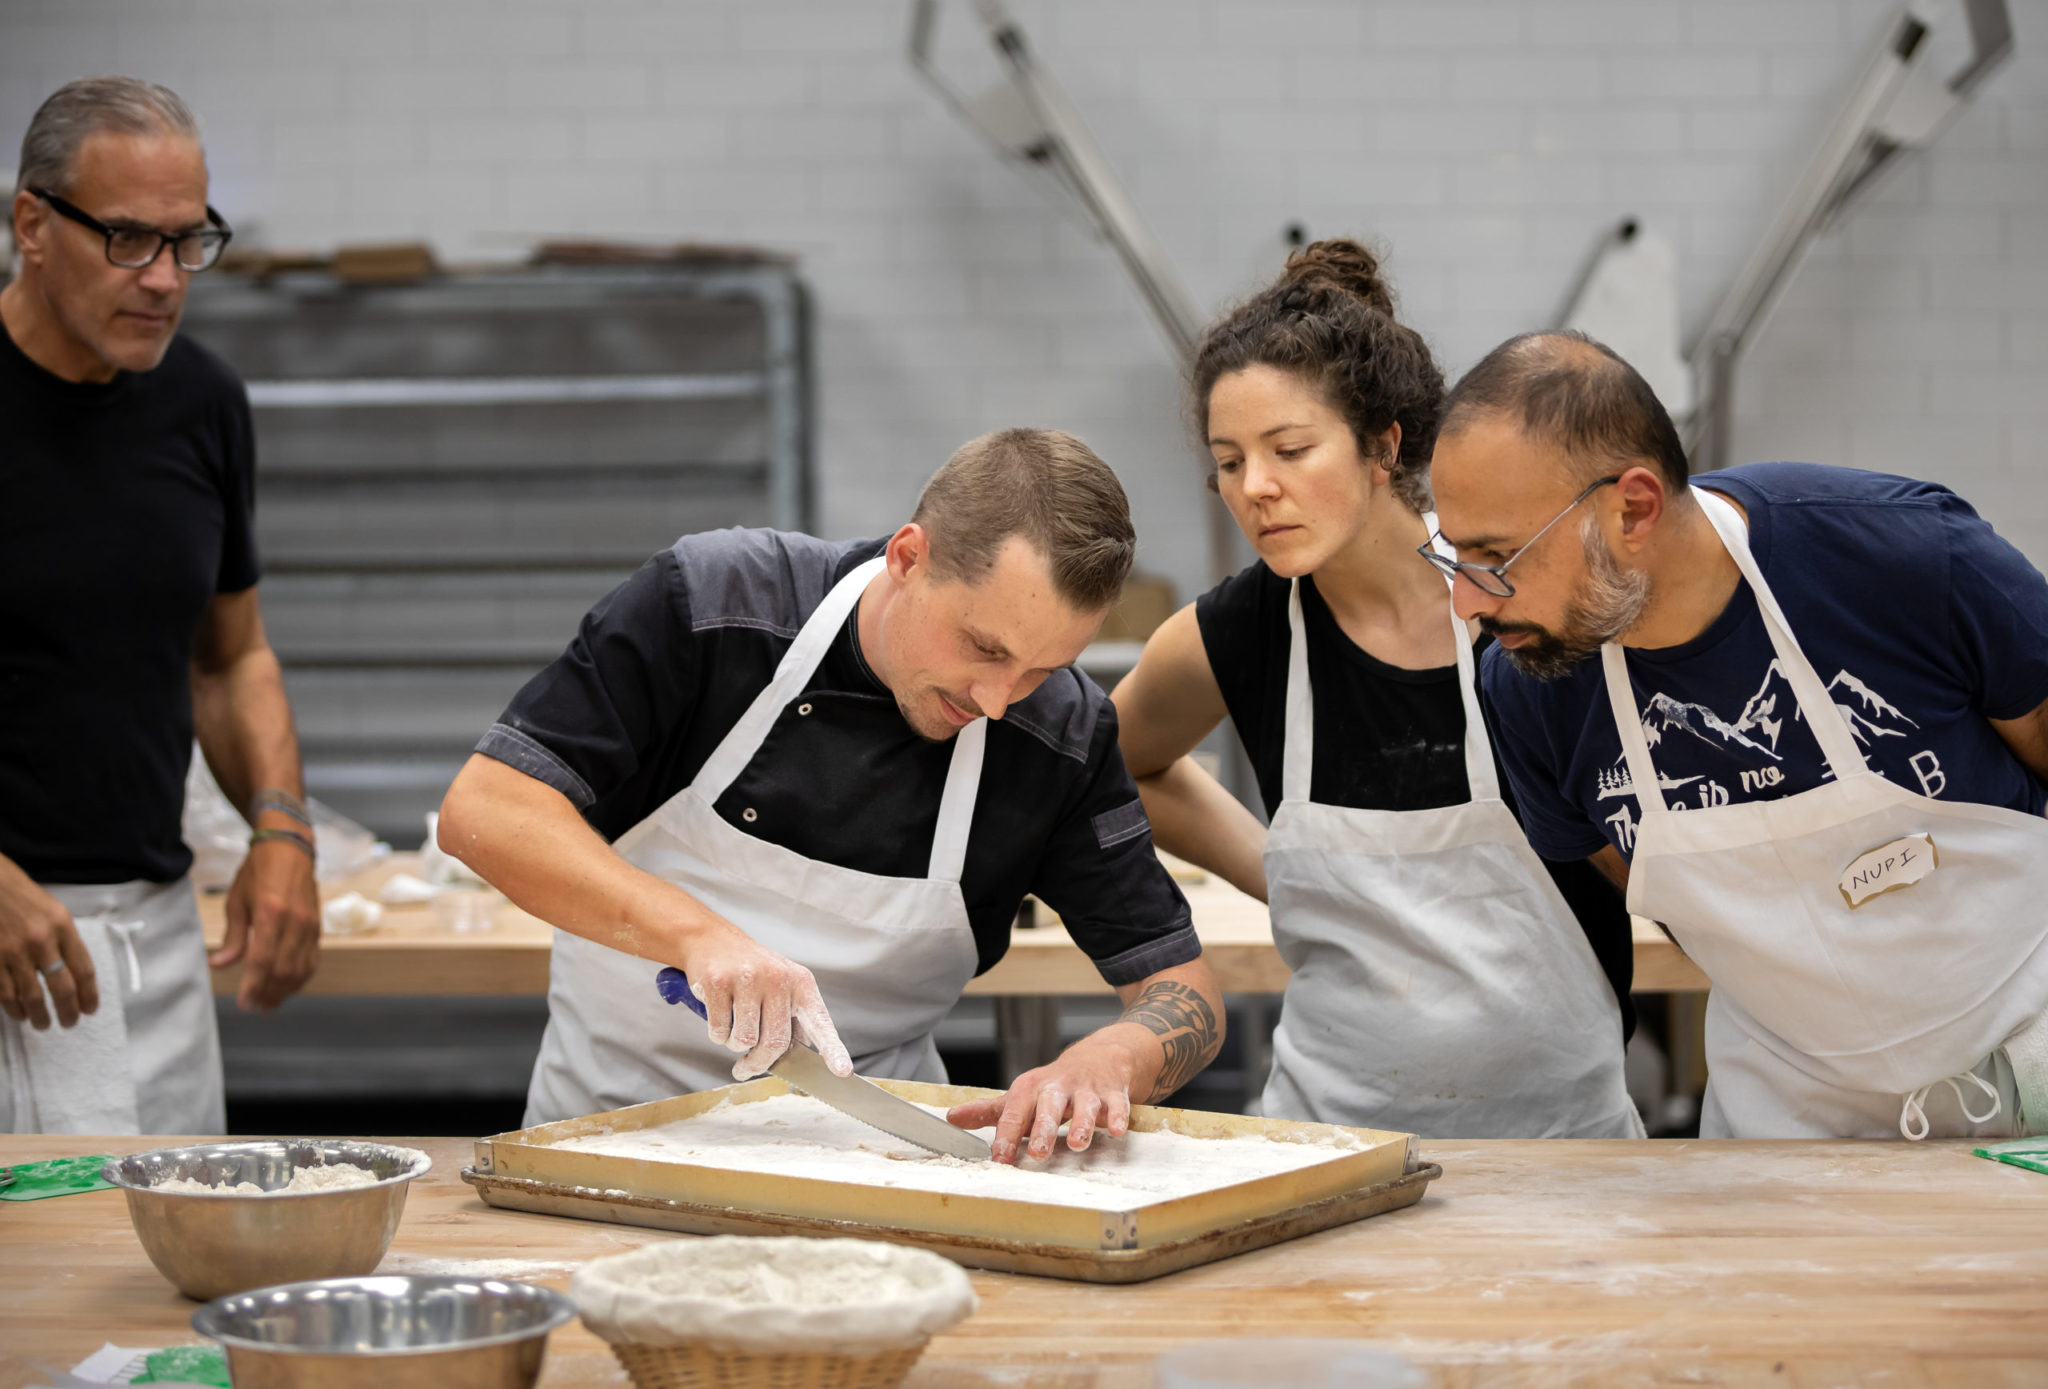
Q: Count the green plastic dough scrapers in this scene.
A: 3